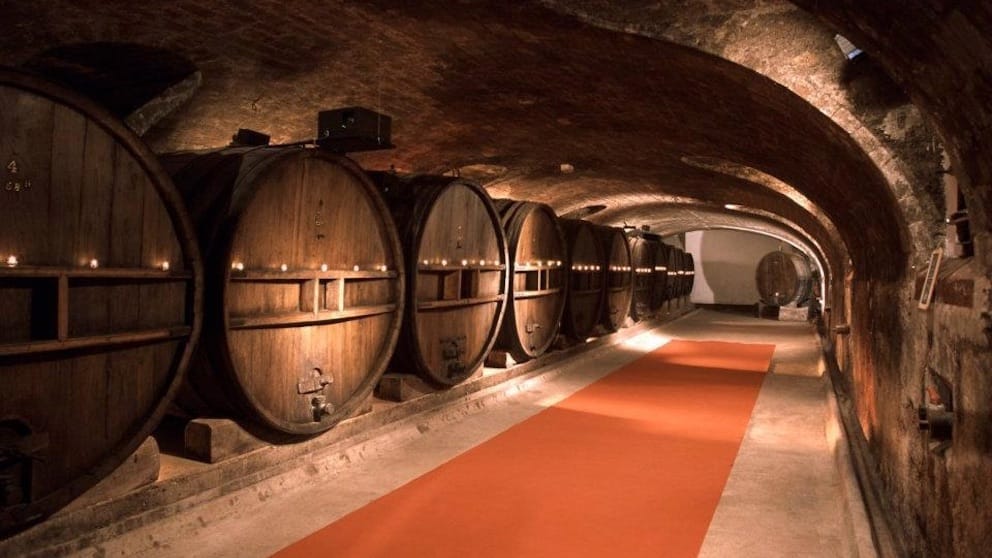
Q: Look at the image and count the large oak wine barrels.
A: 12